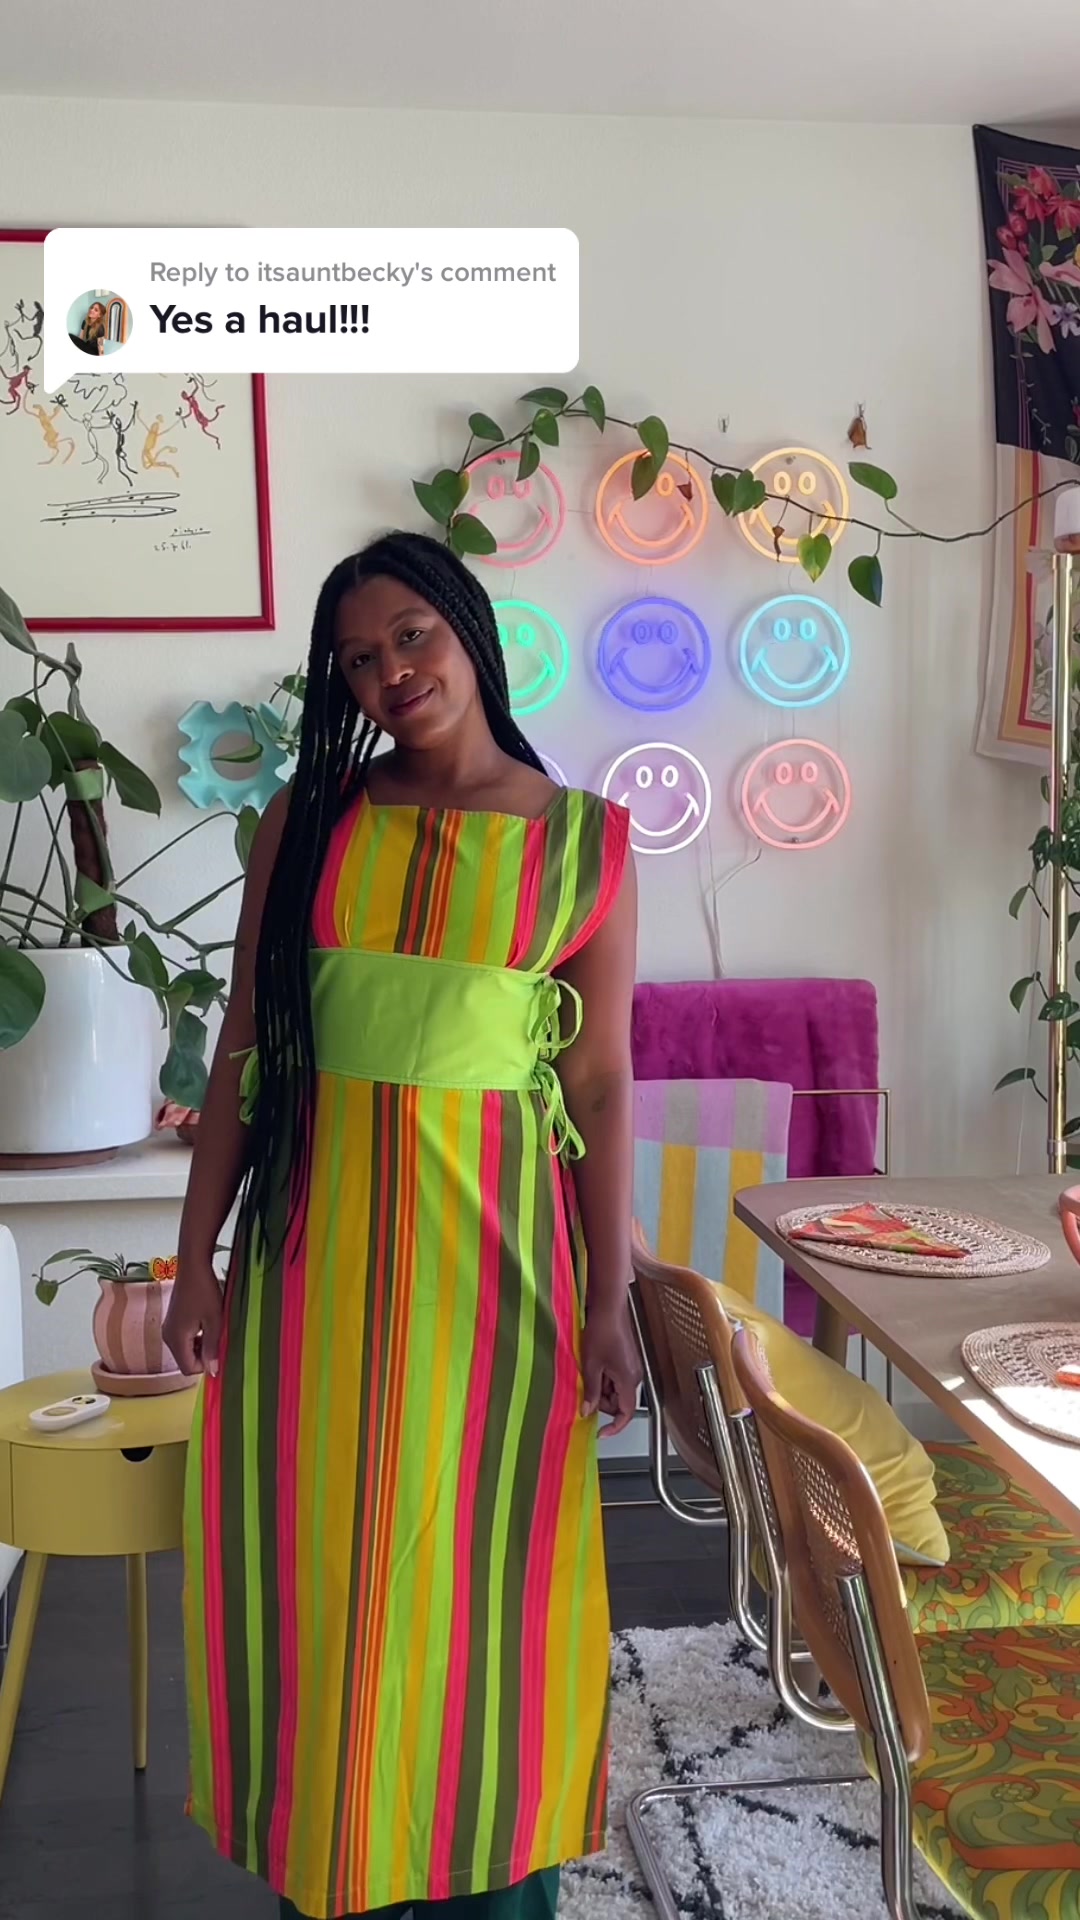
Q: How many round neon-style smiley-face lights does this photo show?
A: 9